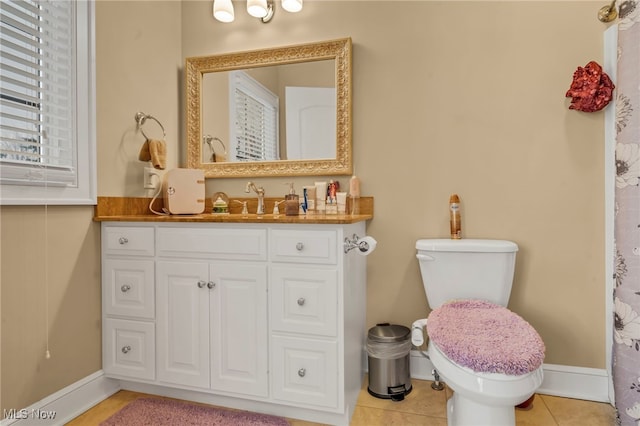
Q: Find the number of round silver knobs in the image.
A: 8